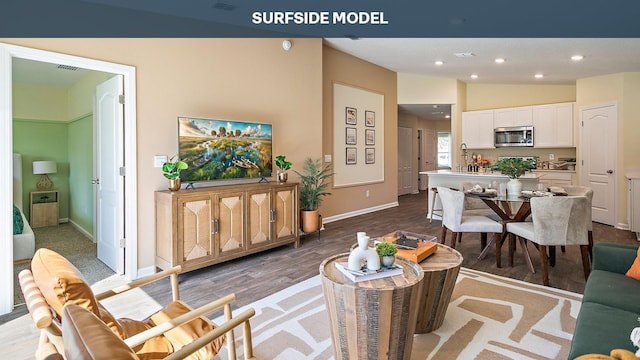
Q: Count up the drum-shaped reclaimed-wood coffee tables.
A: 2